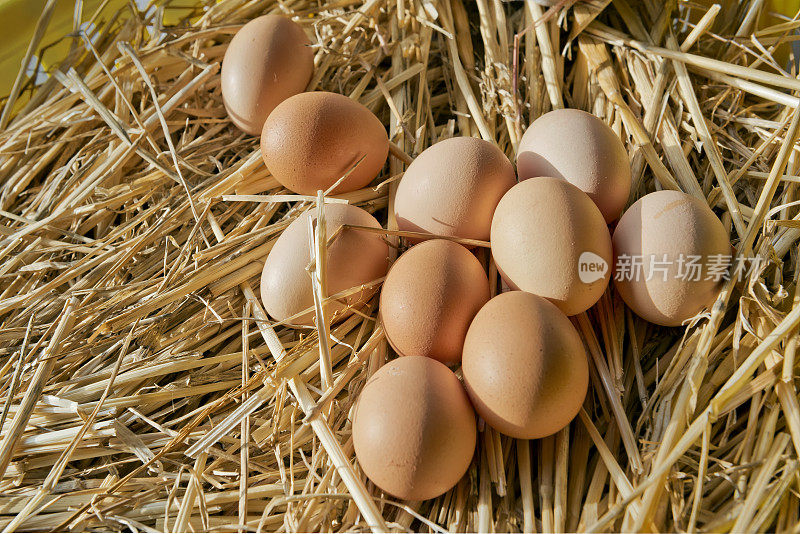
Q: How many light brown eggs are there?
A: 10